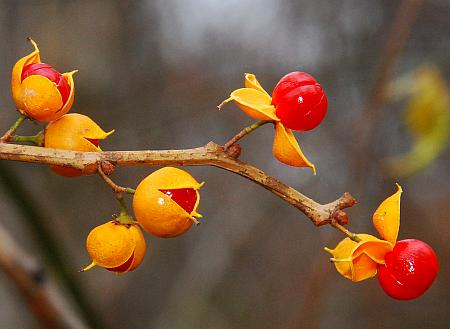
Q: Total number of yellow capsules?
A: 6